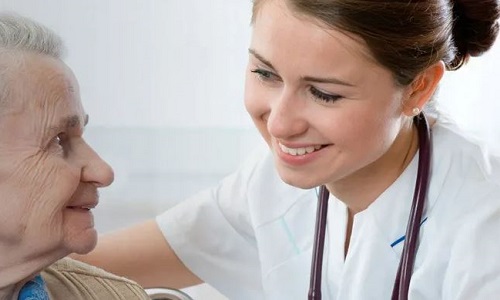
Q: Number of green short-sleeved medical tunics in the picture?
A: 0